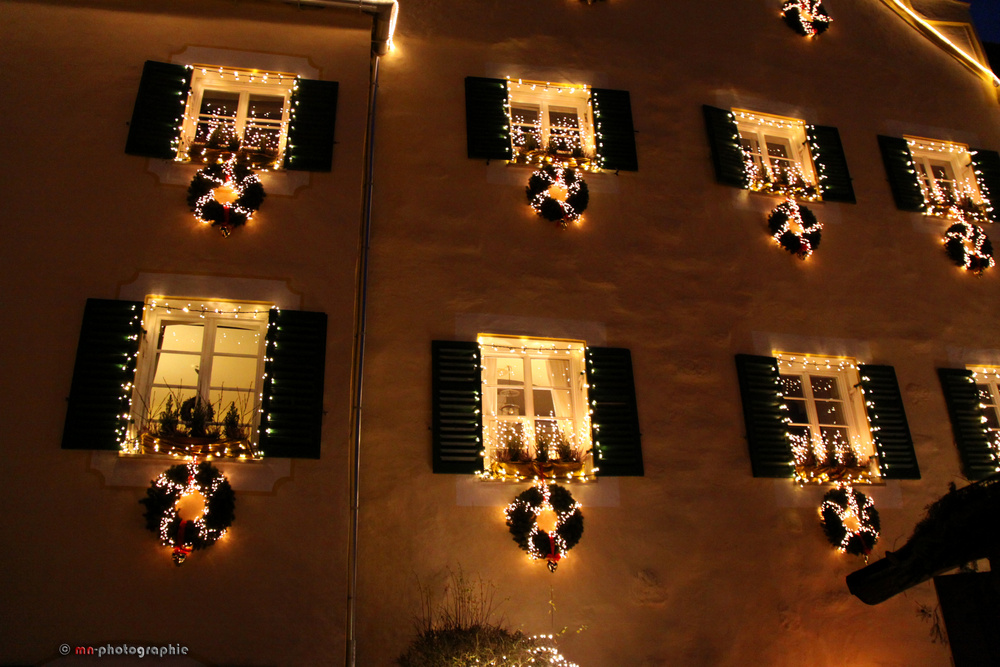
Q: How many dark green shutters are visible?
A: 15